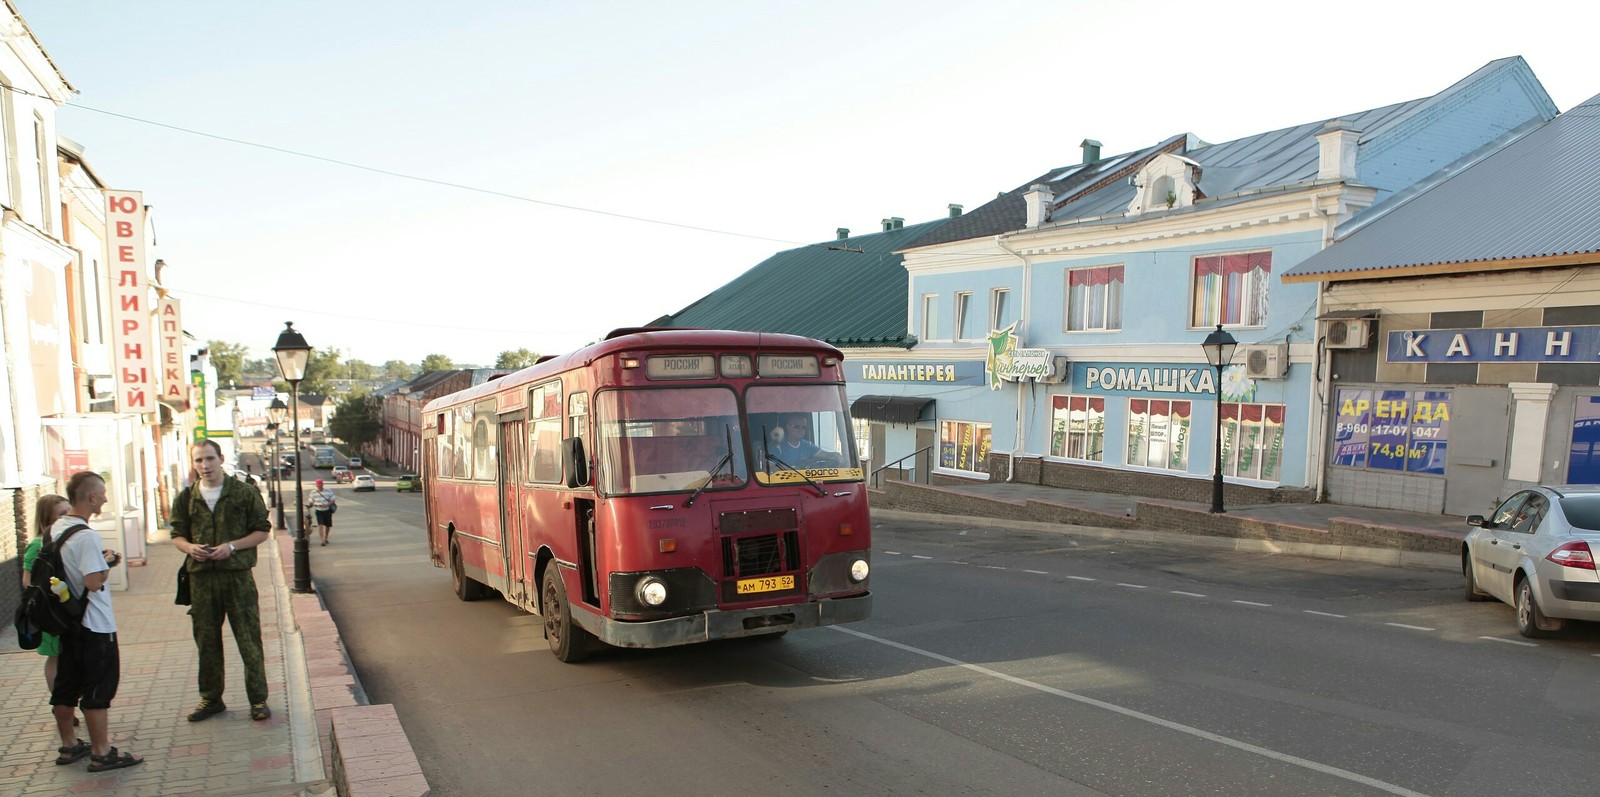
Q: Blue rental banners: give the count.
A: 1